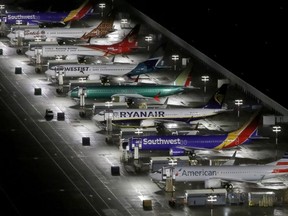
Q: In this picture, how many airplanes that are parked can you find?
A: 8